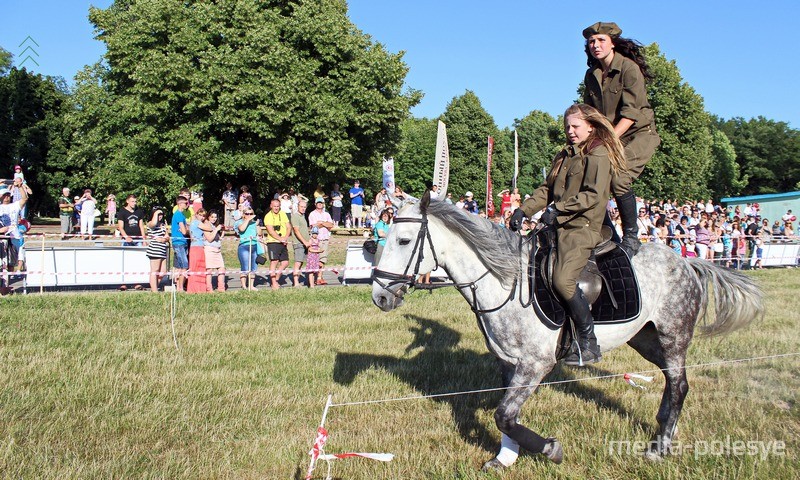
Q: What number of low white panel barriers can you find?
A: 3